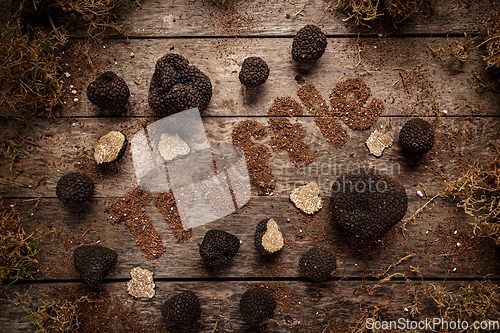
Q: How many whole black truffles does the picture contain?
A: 12